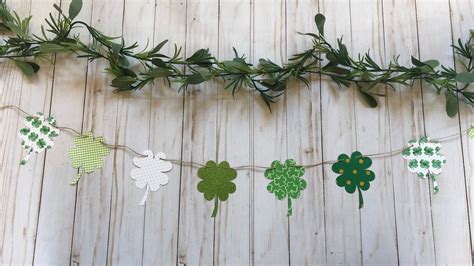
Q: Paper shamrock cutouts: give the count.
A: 7